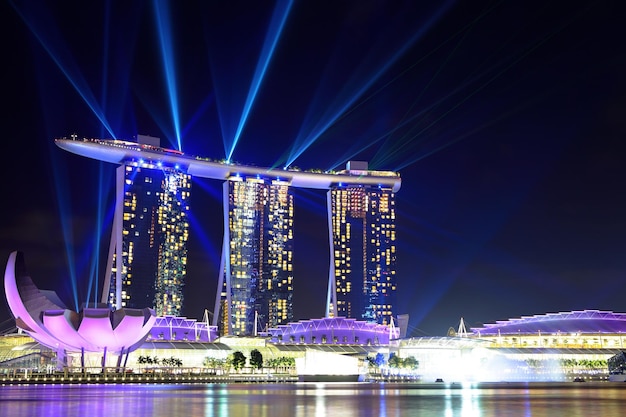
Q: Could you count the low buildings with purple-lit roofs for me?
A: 3